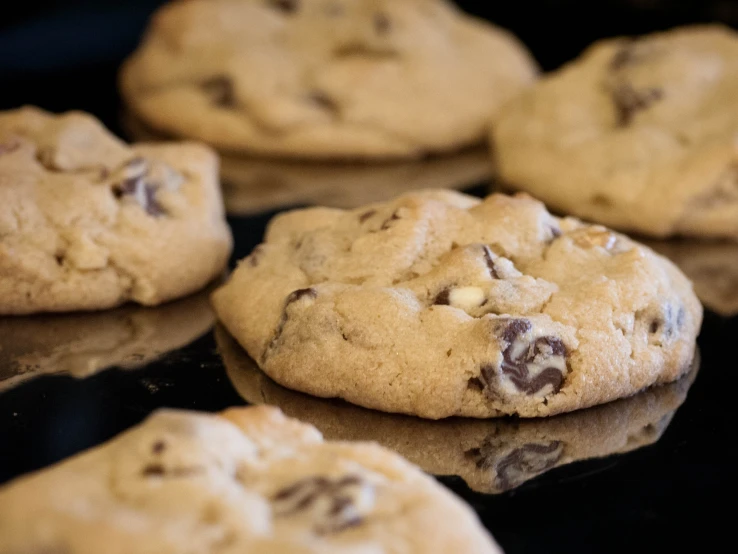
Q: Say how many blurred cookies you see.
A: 4